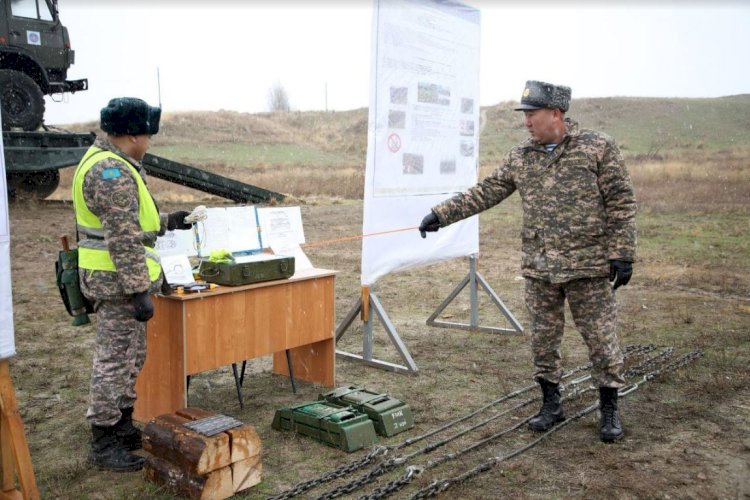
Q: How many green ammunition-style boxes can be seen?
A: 3